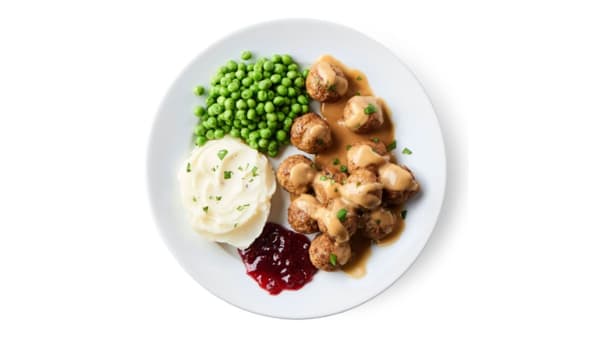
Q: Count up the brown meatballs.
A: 12